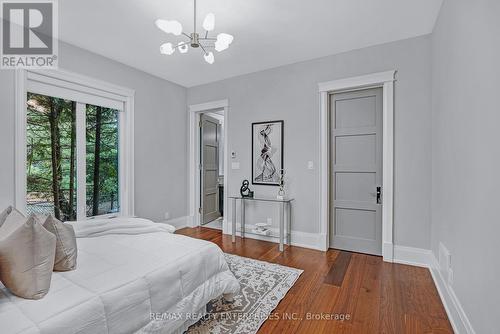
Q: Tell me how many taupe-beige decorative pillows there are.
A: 2